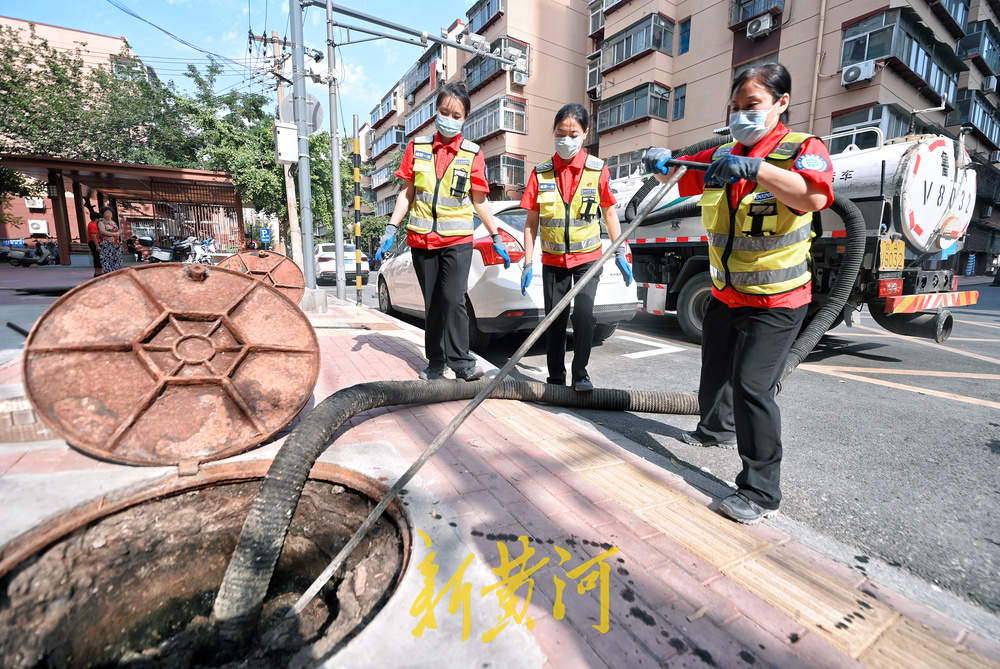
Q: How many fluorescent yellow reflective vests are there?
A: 3